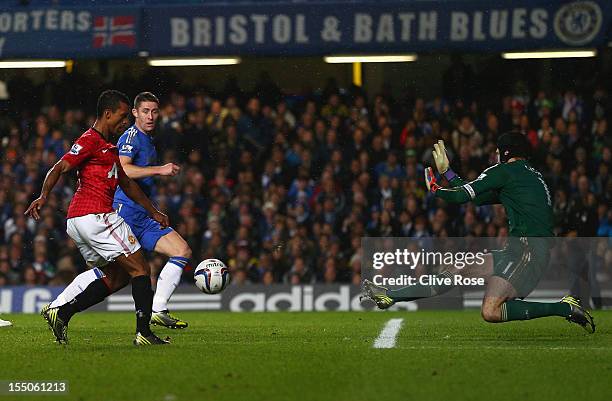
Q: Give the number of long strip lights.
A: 4